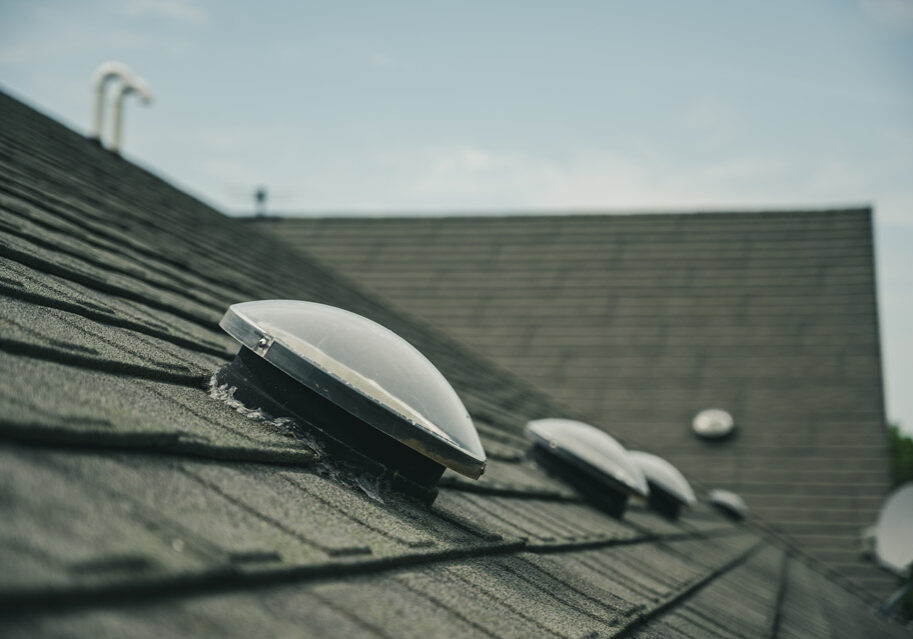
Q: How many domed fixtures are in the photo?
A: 5